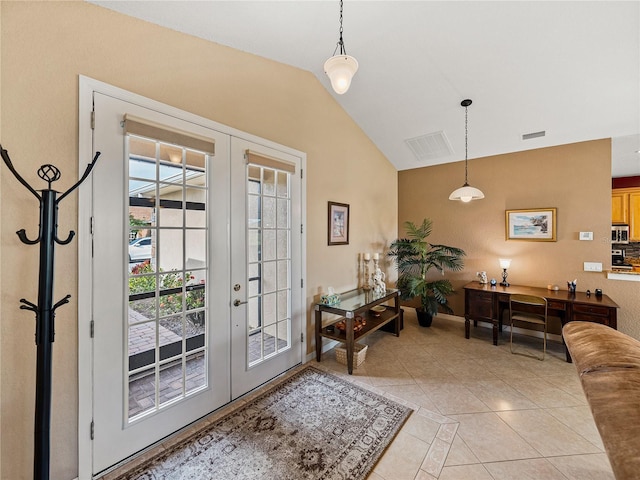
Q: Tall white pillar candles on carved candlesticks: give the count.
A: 2